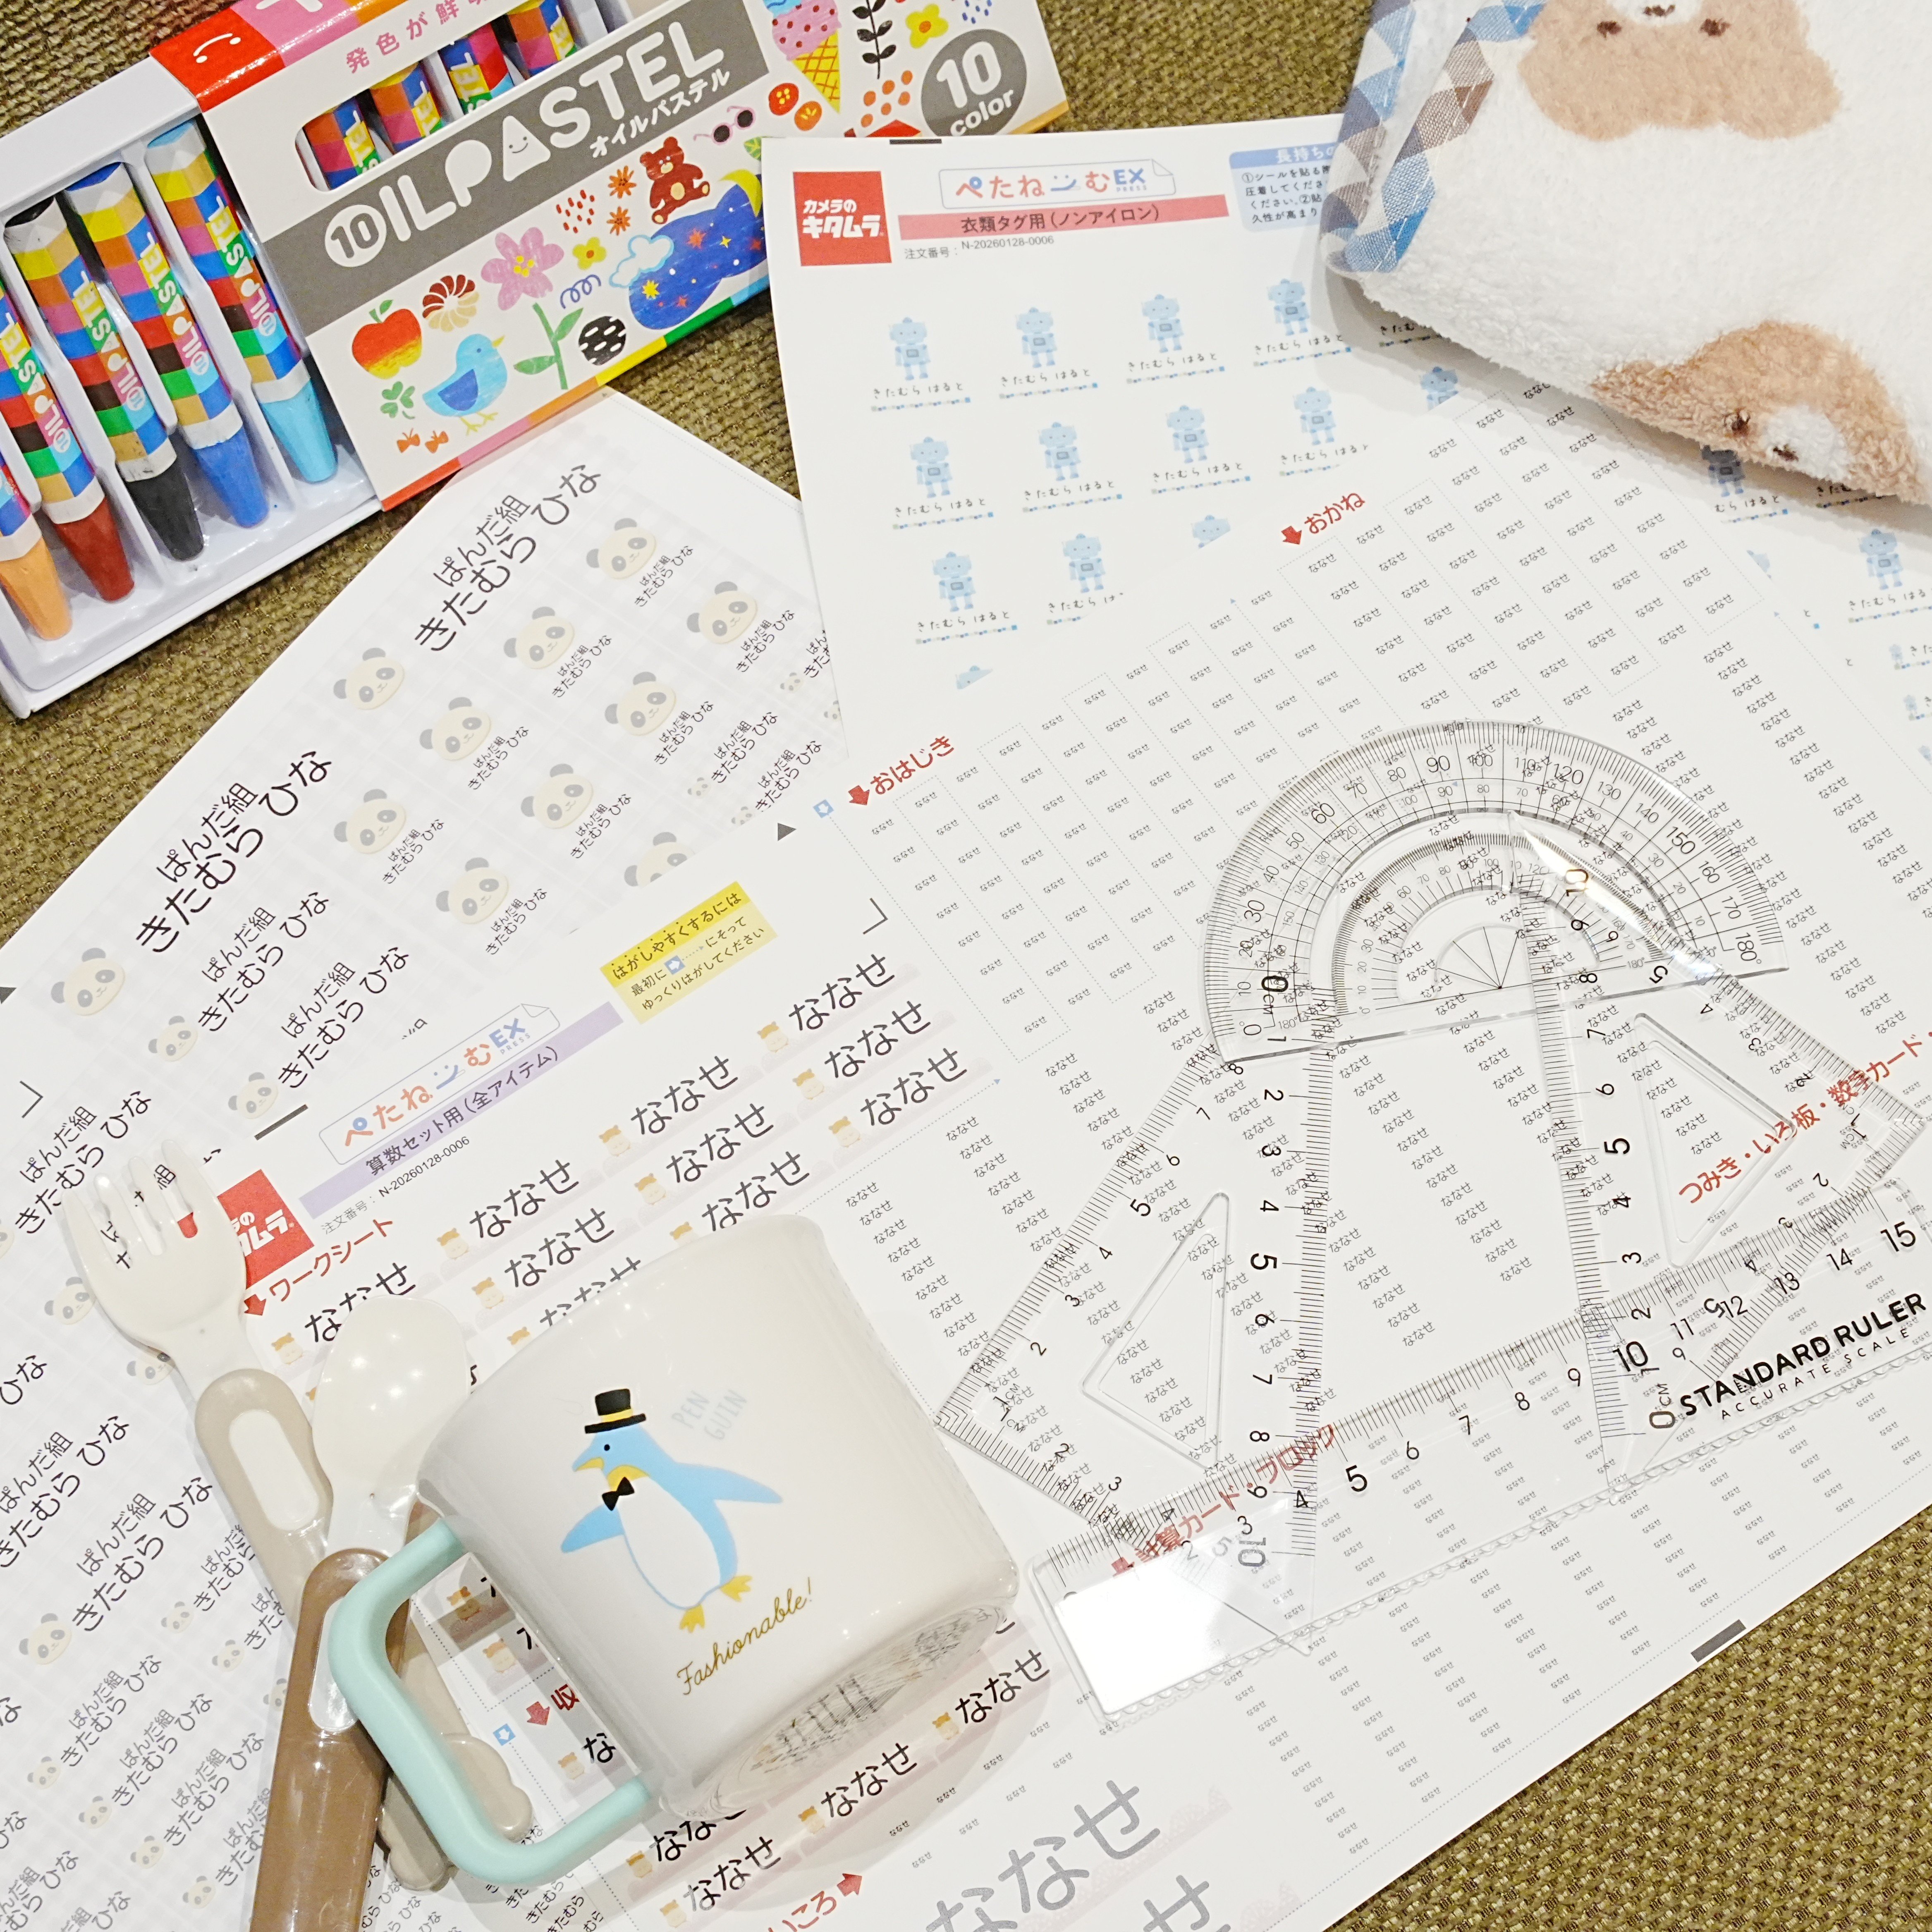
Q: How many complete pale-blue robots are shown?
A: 11